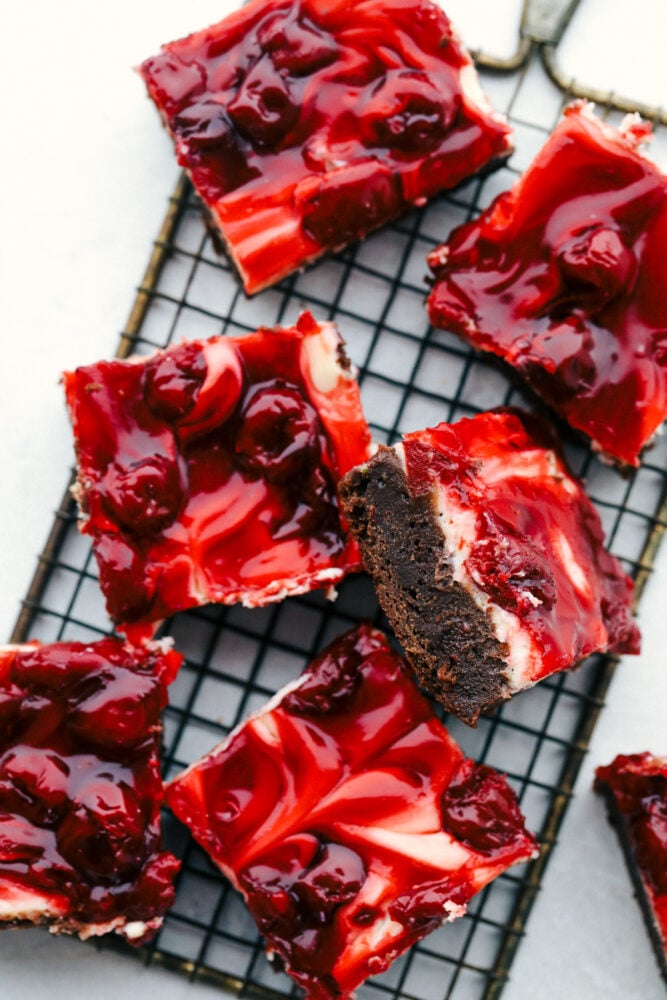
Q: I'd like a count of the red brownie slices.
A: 7